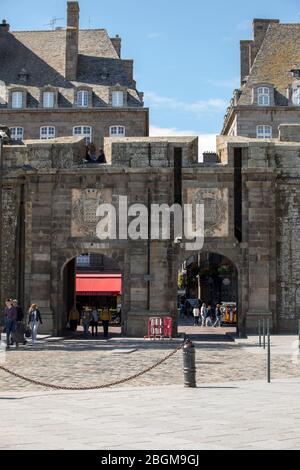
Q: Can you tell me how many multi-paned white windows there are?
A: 11